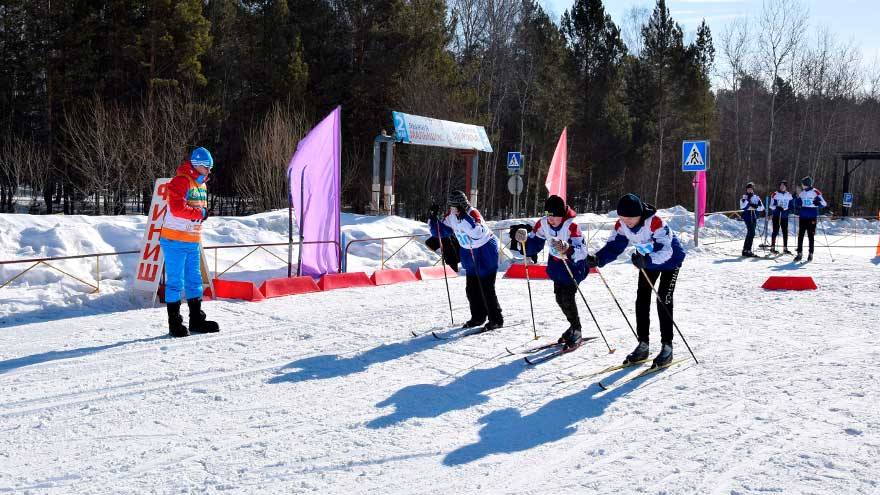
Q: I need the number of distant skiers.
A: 3